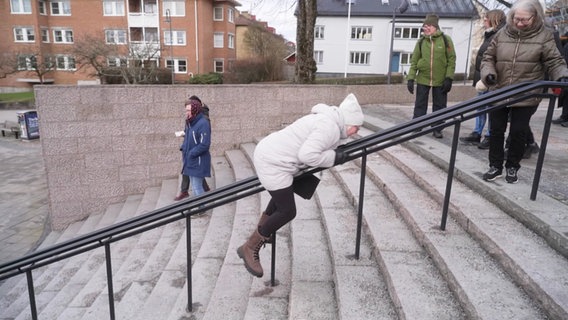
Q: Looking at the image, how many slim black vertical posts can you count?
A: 7